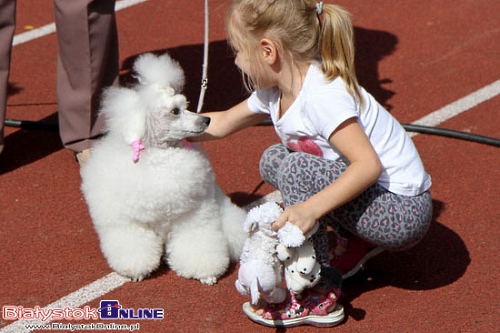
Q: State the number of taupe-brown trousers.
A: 1